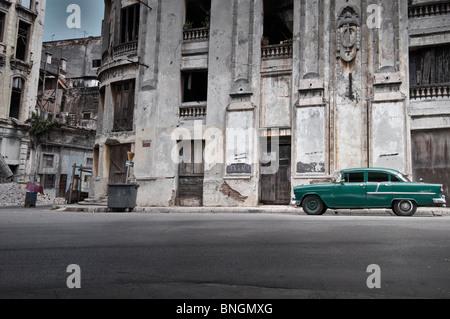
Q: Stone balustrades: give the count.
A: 6